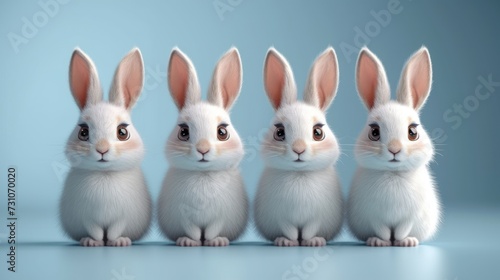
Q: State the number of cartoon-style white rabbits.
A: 4